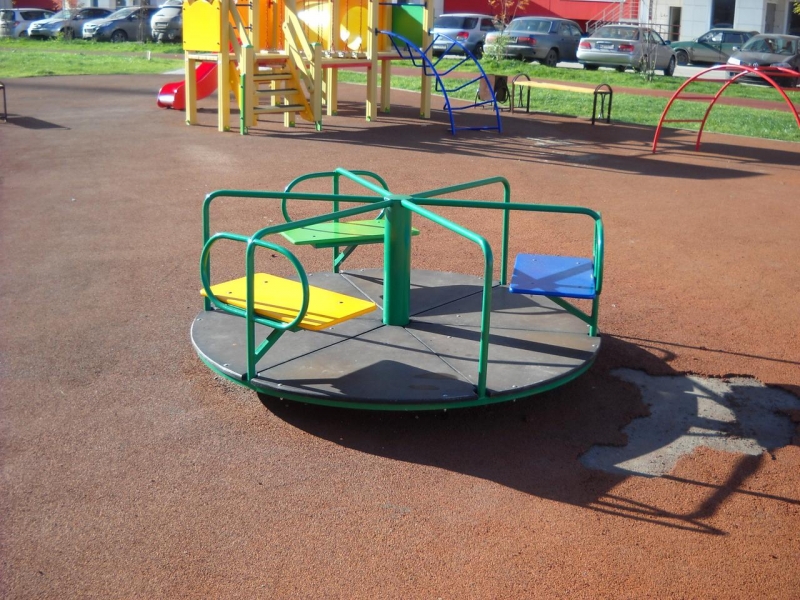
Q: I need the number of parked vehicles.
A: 9